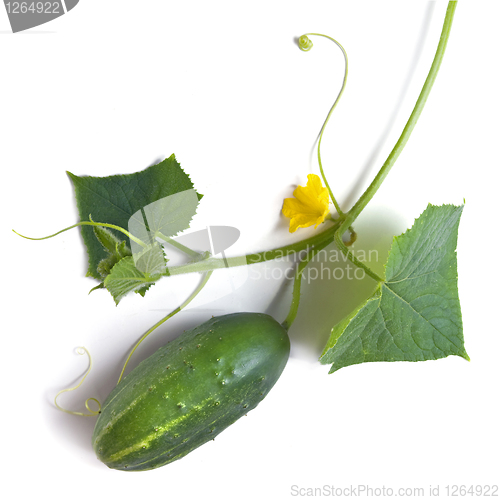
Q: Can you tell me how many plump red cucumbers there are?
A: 0